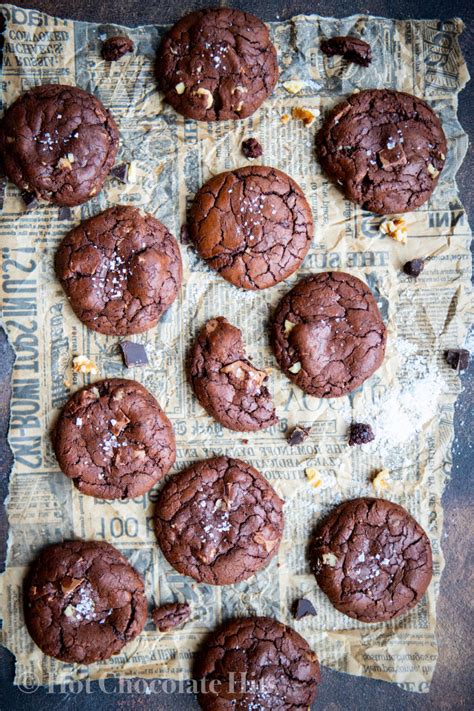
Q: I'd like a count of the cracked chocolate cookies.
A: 12